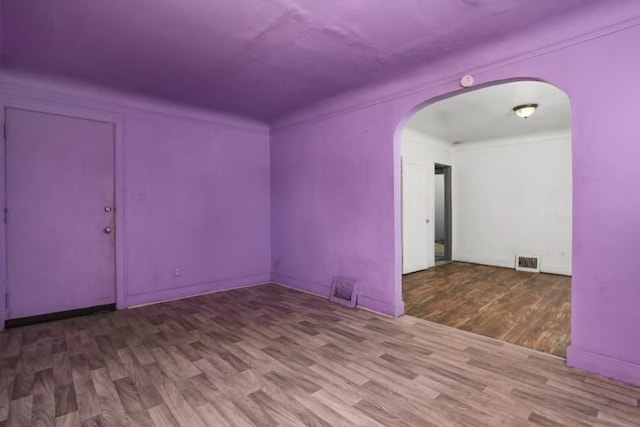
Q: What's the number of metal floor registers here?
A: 2